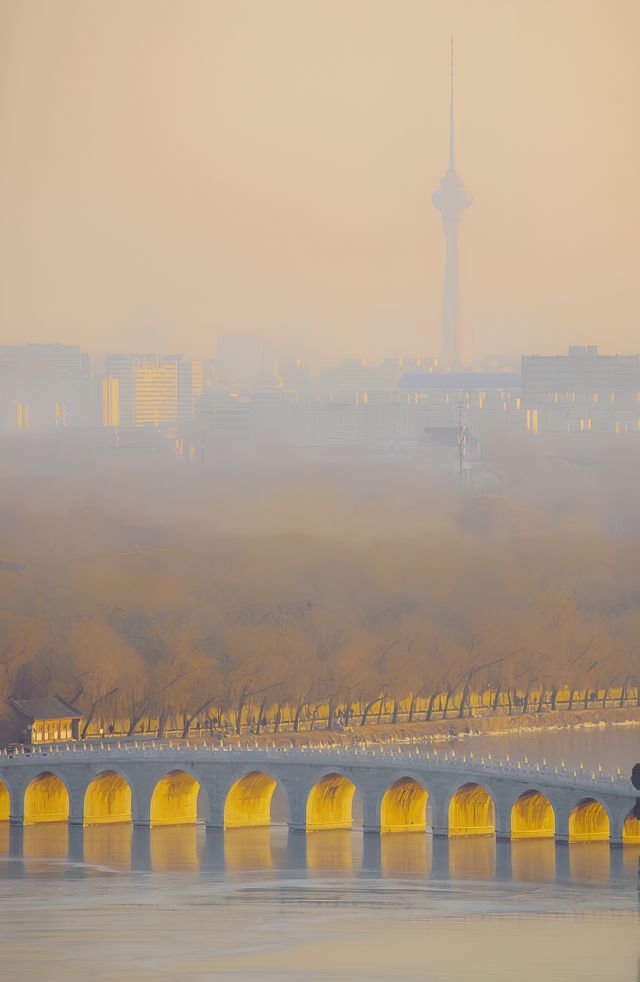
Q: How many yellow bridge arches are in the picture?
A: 11